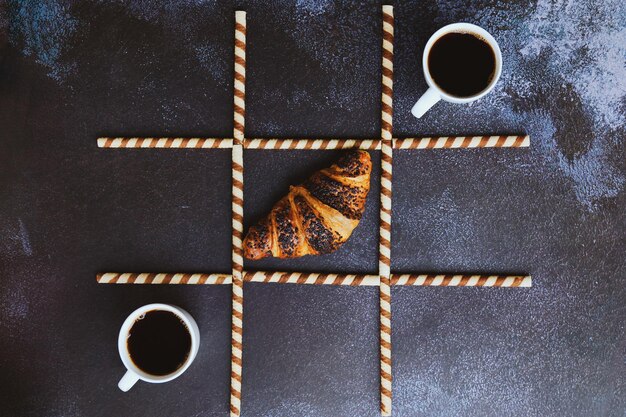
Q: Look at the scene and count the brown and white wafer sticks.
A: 12